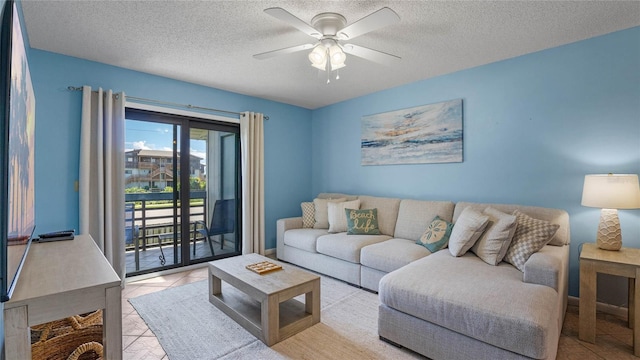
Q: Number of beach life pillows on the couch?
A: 1